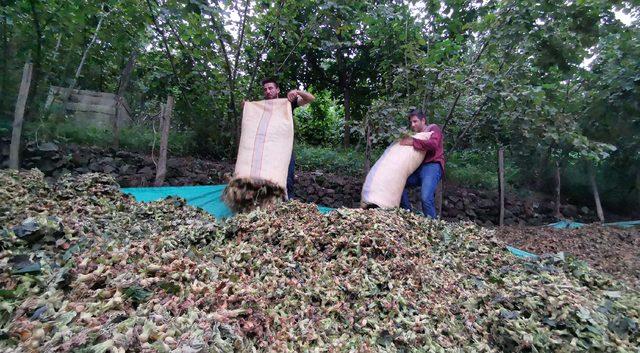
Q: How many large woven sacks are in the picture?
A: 2